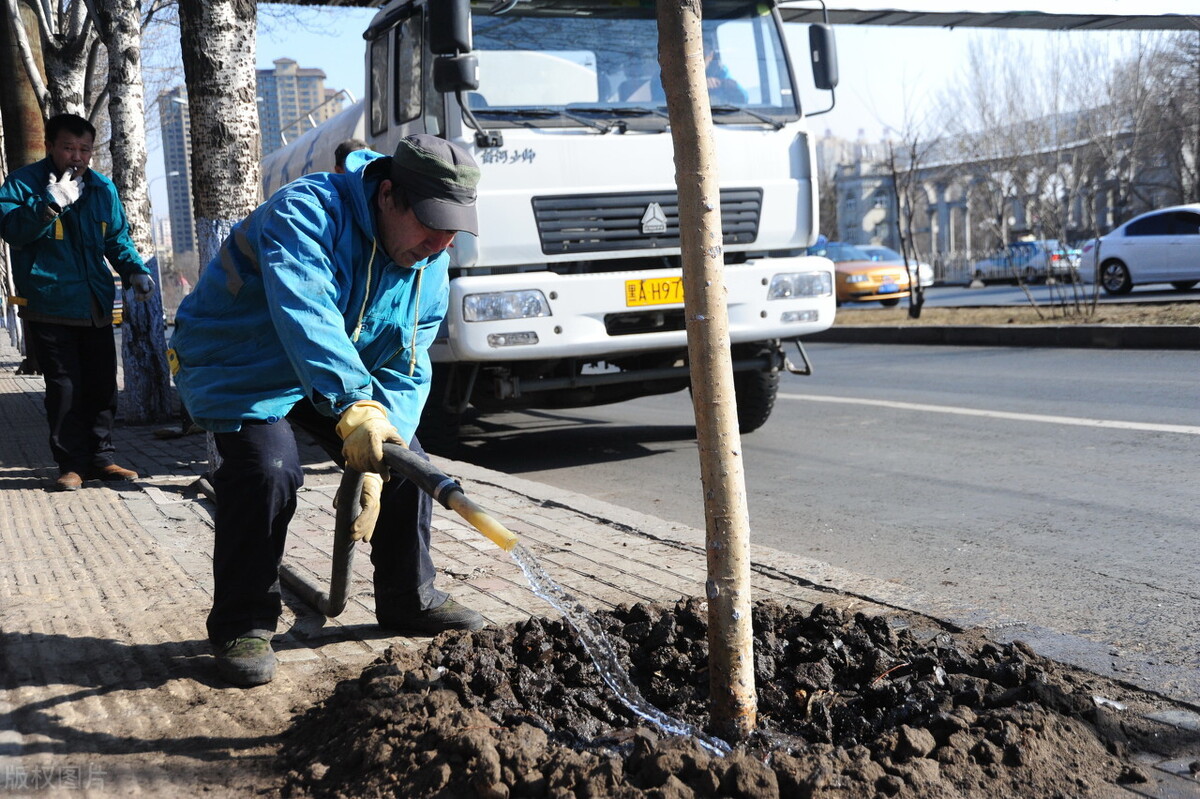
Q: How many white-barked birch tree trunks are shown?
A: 3